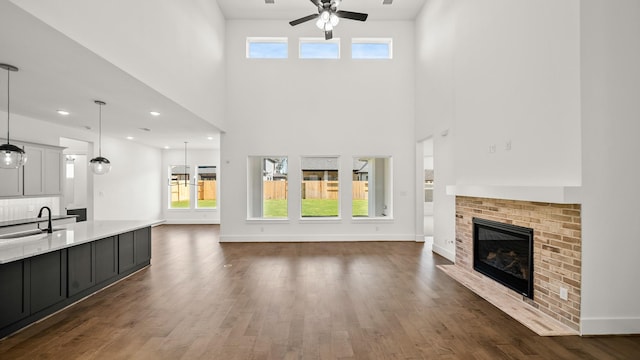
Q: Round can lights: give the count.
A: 5